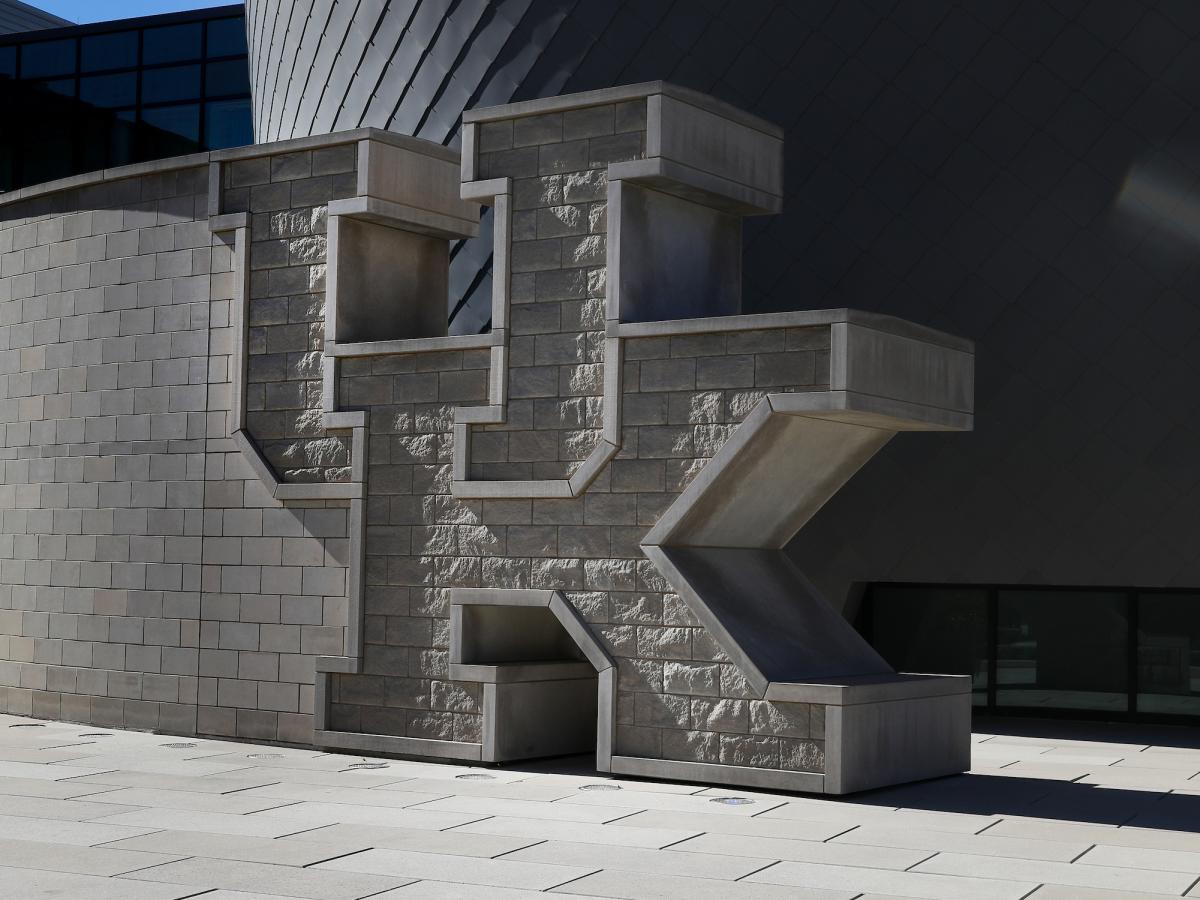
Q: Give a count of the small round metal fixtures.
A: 8